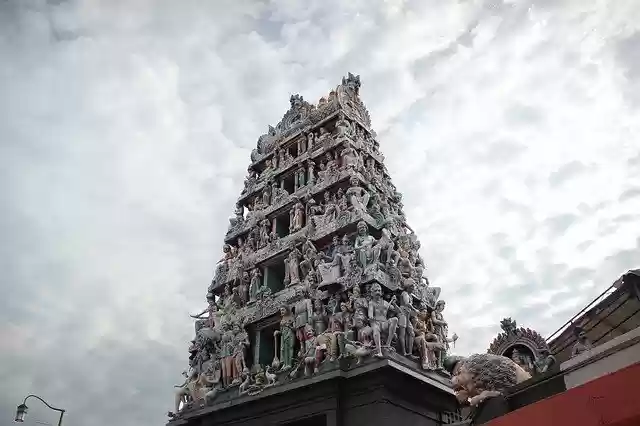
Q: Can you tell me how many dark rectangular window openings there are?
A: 5